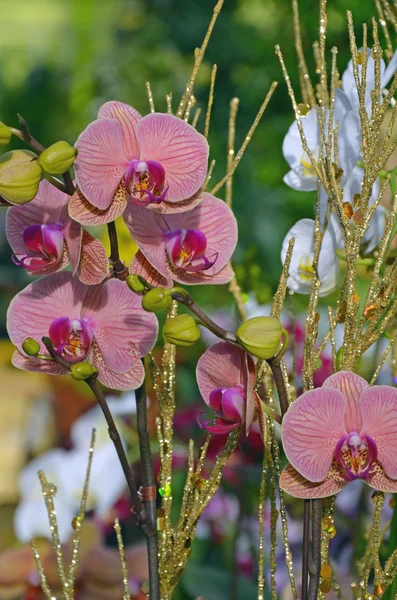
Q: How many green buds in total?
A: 9